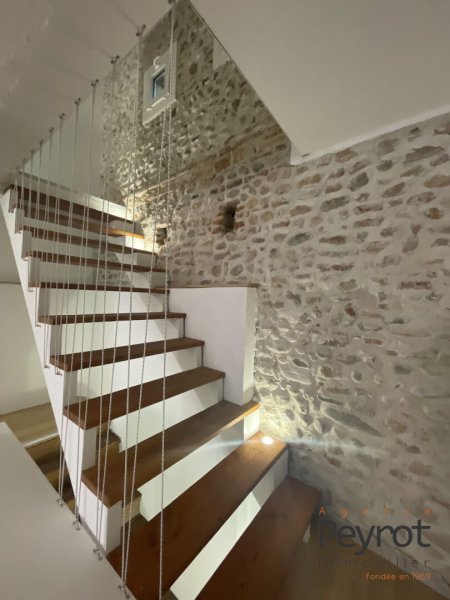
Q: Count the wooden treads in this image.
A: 11